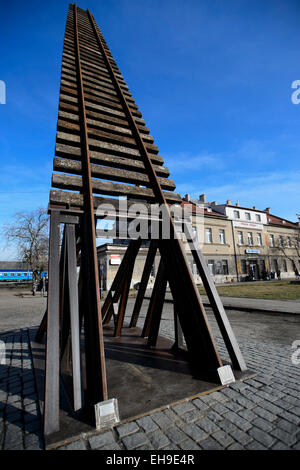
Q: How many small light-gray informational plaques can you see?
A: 2